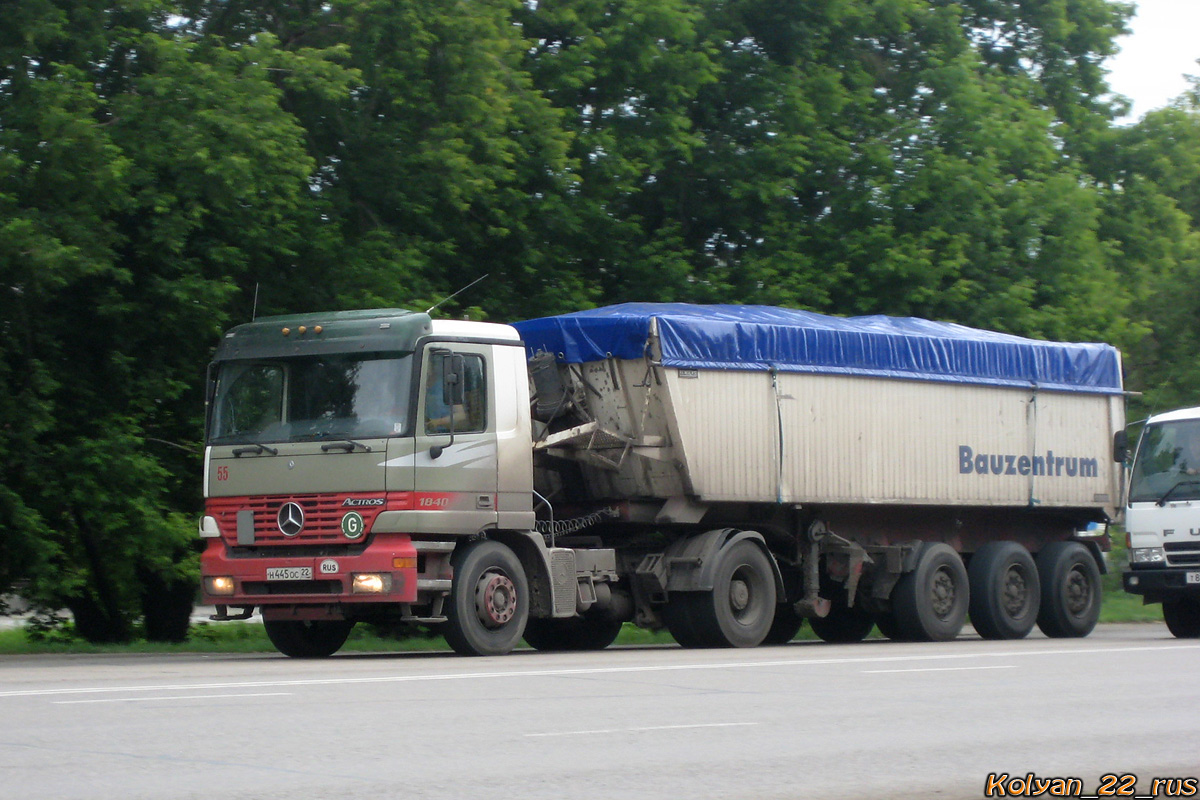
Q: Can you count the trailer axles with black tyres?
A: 3